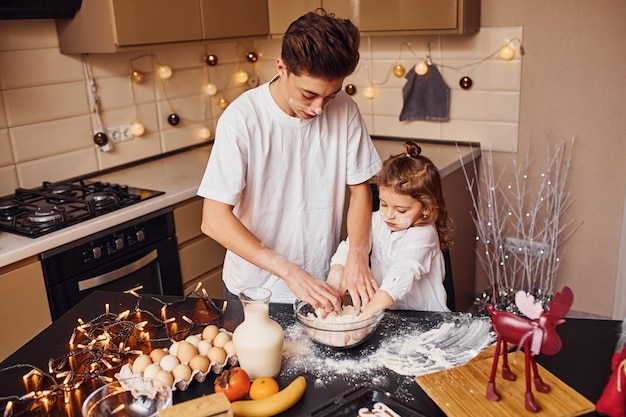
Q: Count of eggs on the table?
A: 15